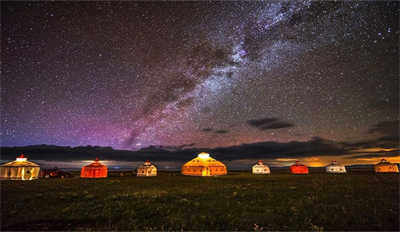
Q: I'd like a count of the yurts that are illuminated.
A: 8